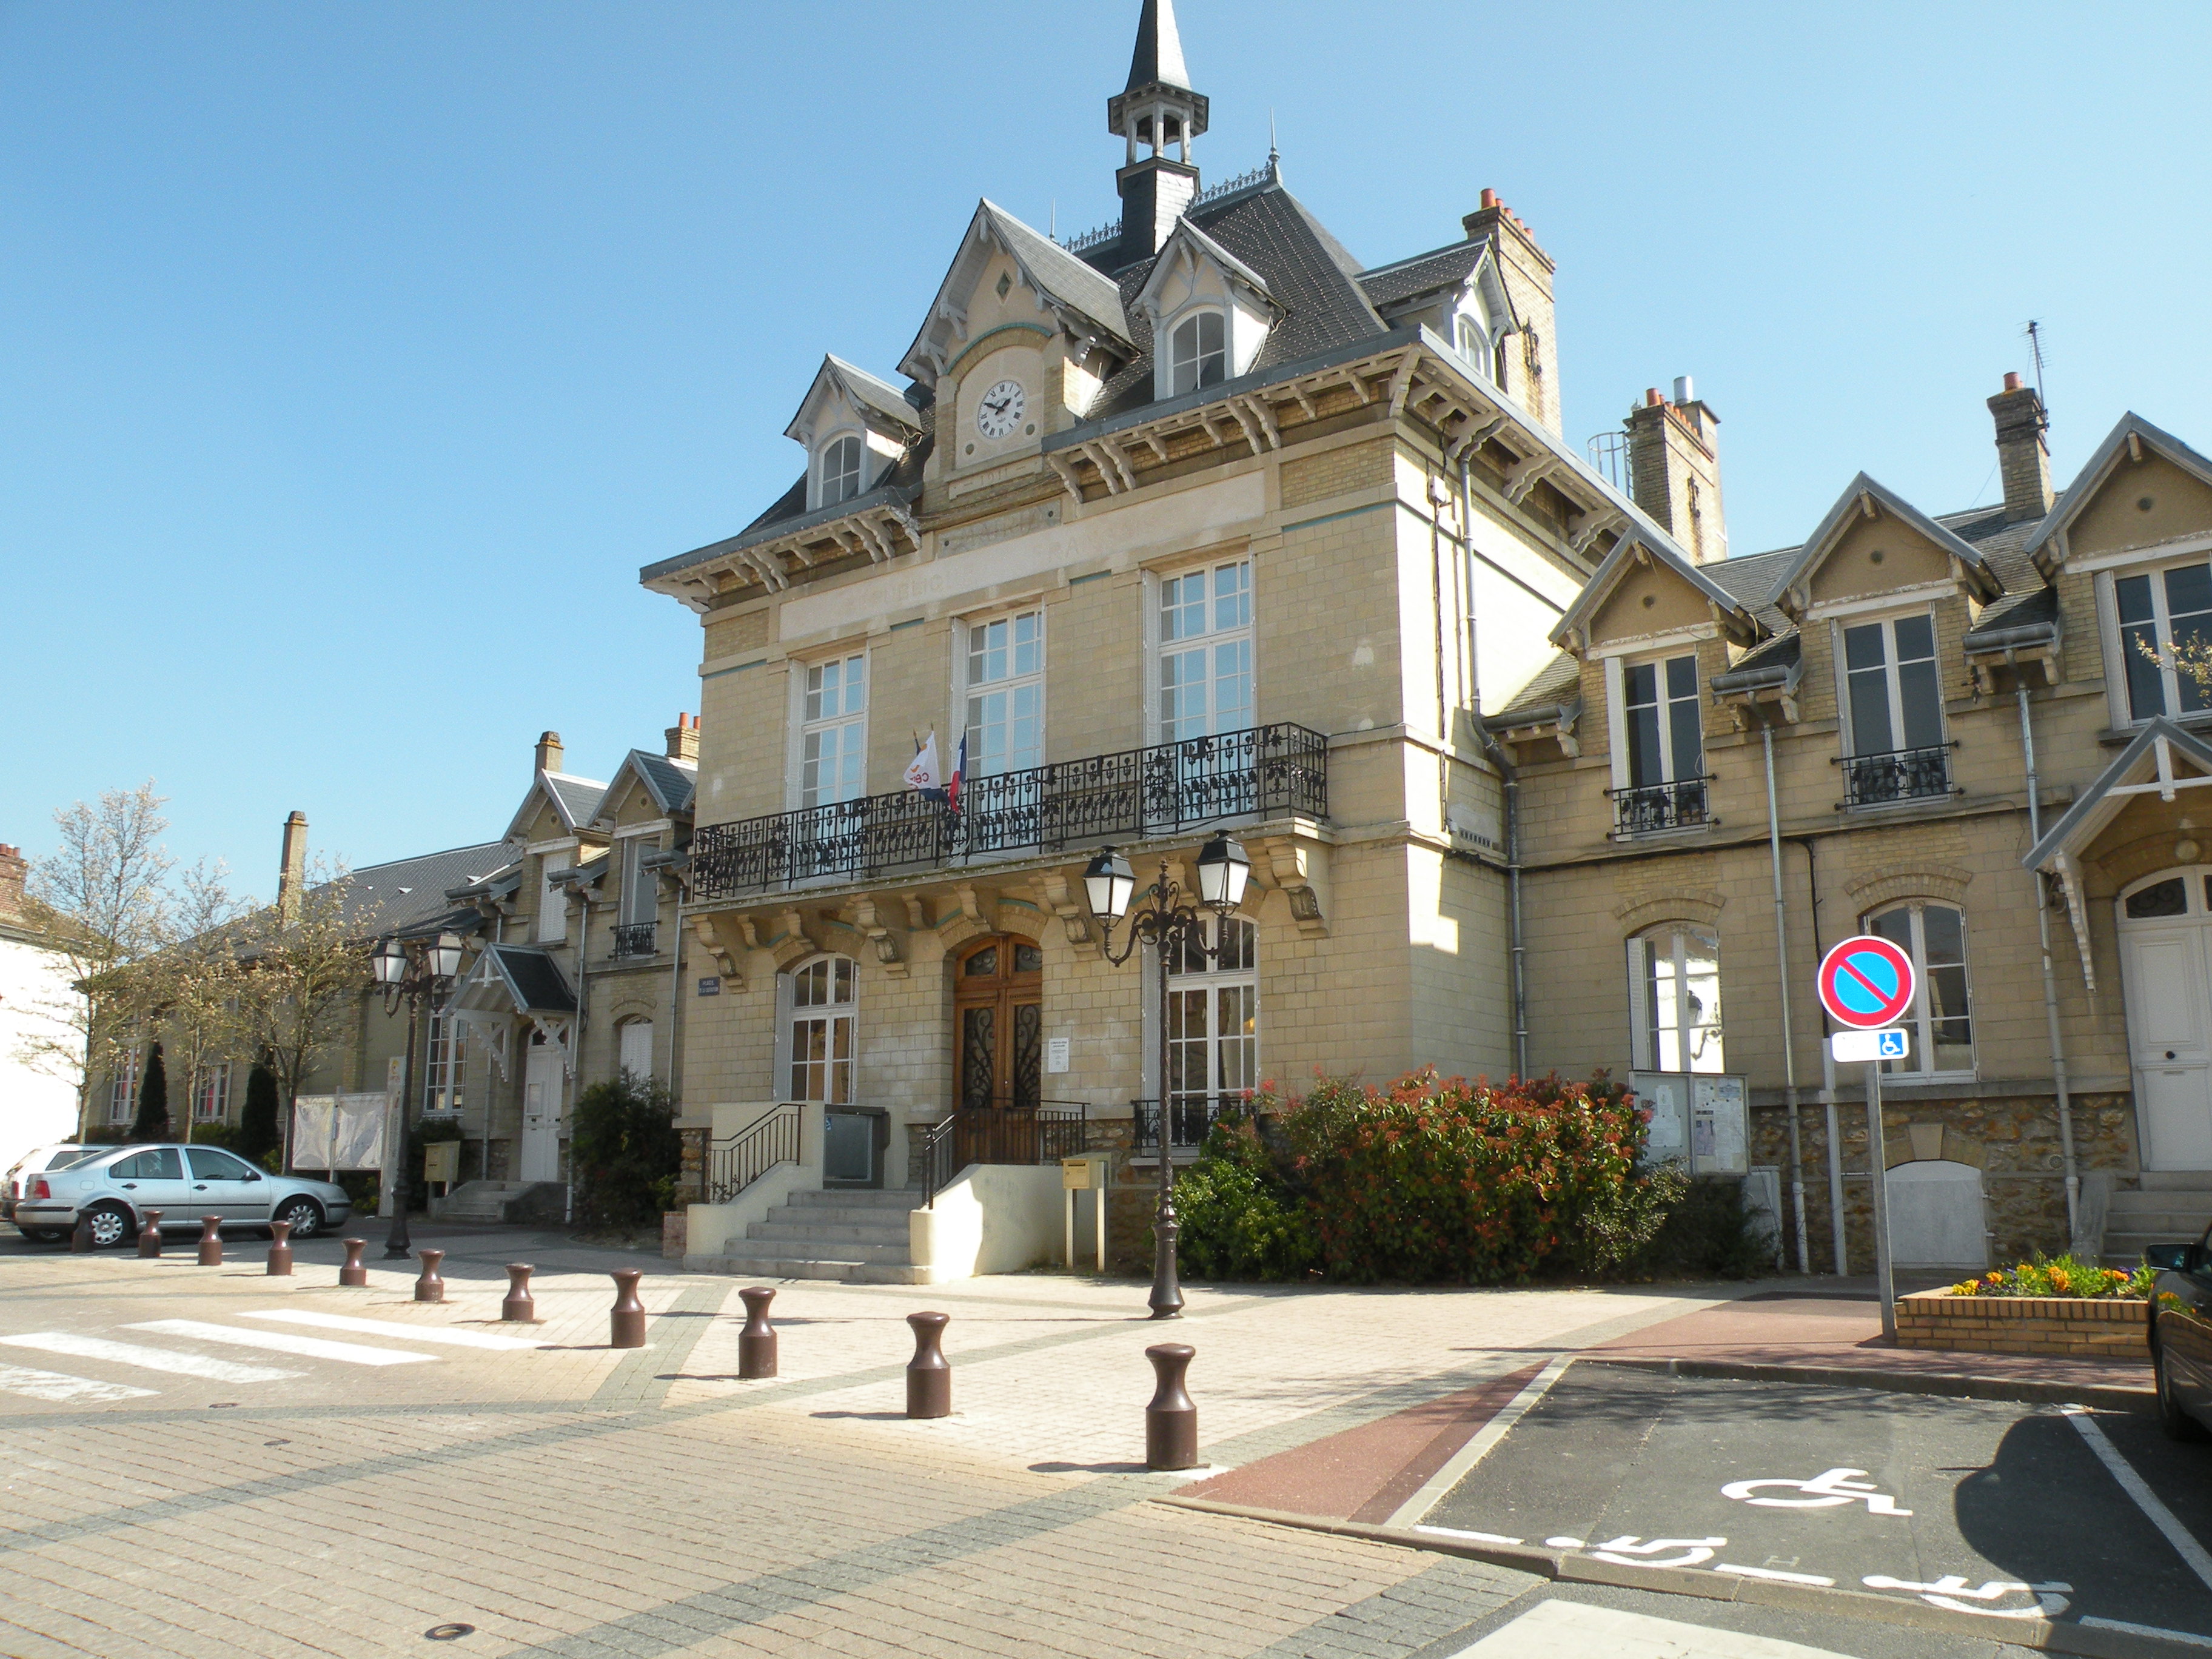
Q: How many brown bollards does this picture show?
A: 11